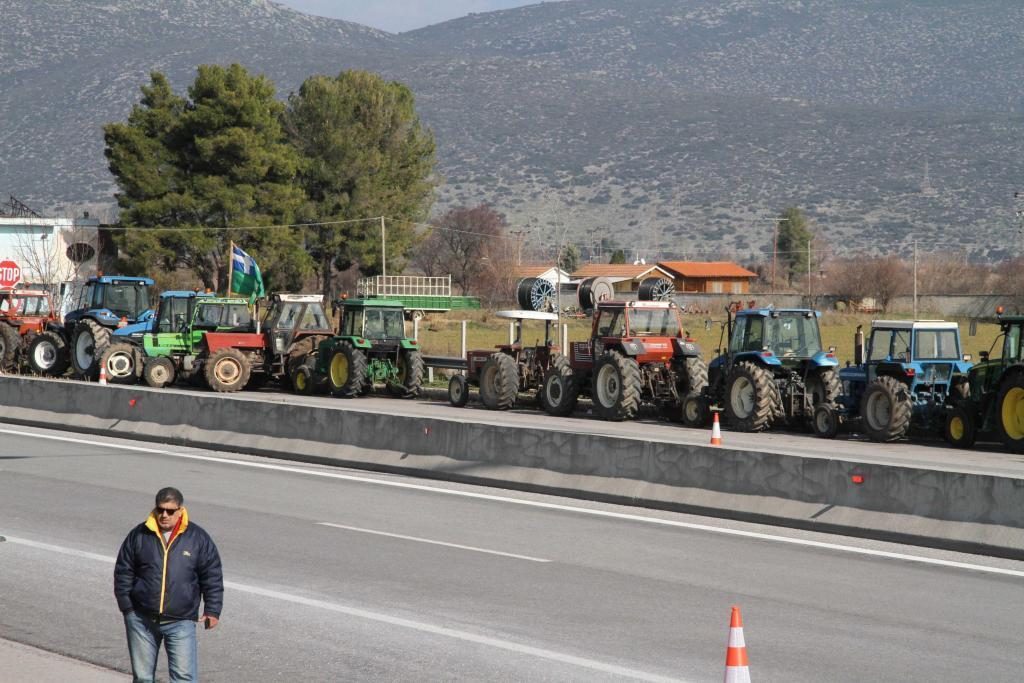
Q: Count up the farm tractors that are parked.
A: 11